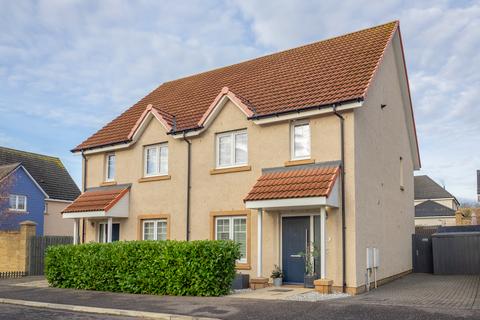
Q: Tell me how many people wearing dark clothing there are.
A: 0